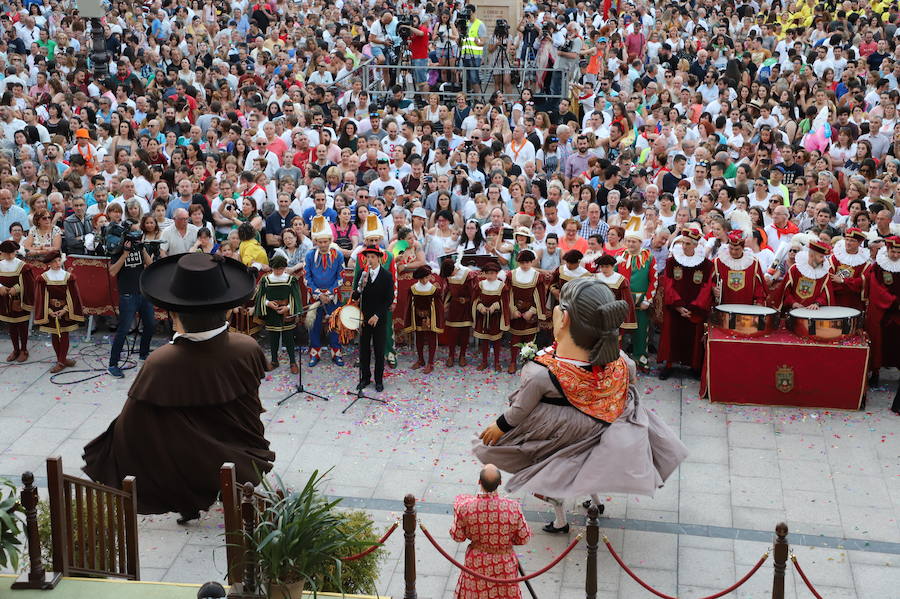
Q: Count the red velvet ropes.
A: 4